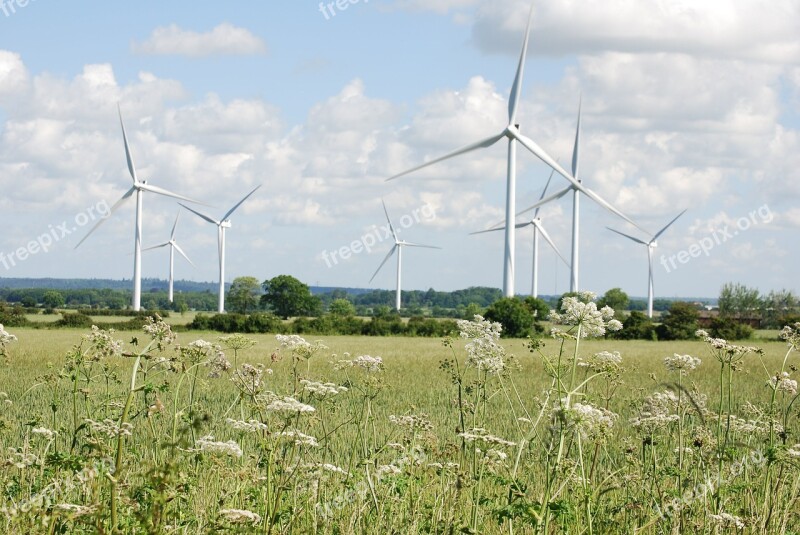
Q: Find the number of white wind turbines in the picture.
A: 8